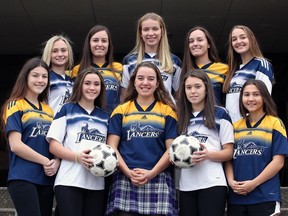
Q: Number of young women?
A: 10